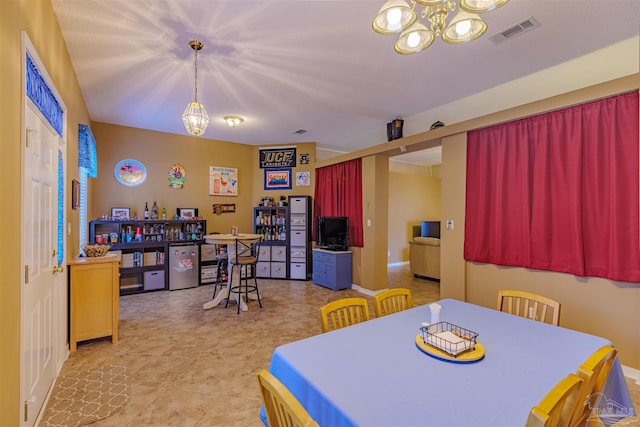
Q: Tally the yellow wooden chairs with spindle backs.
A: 6